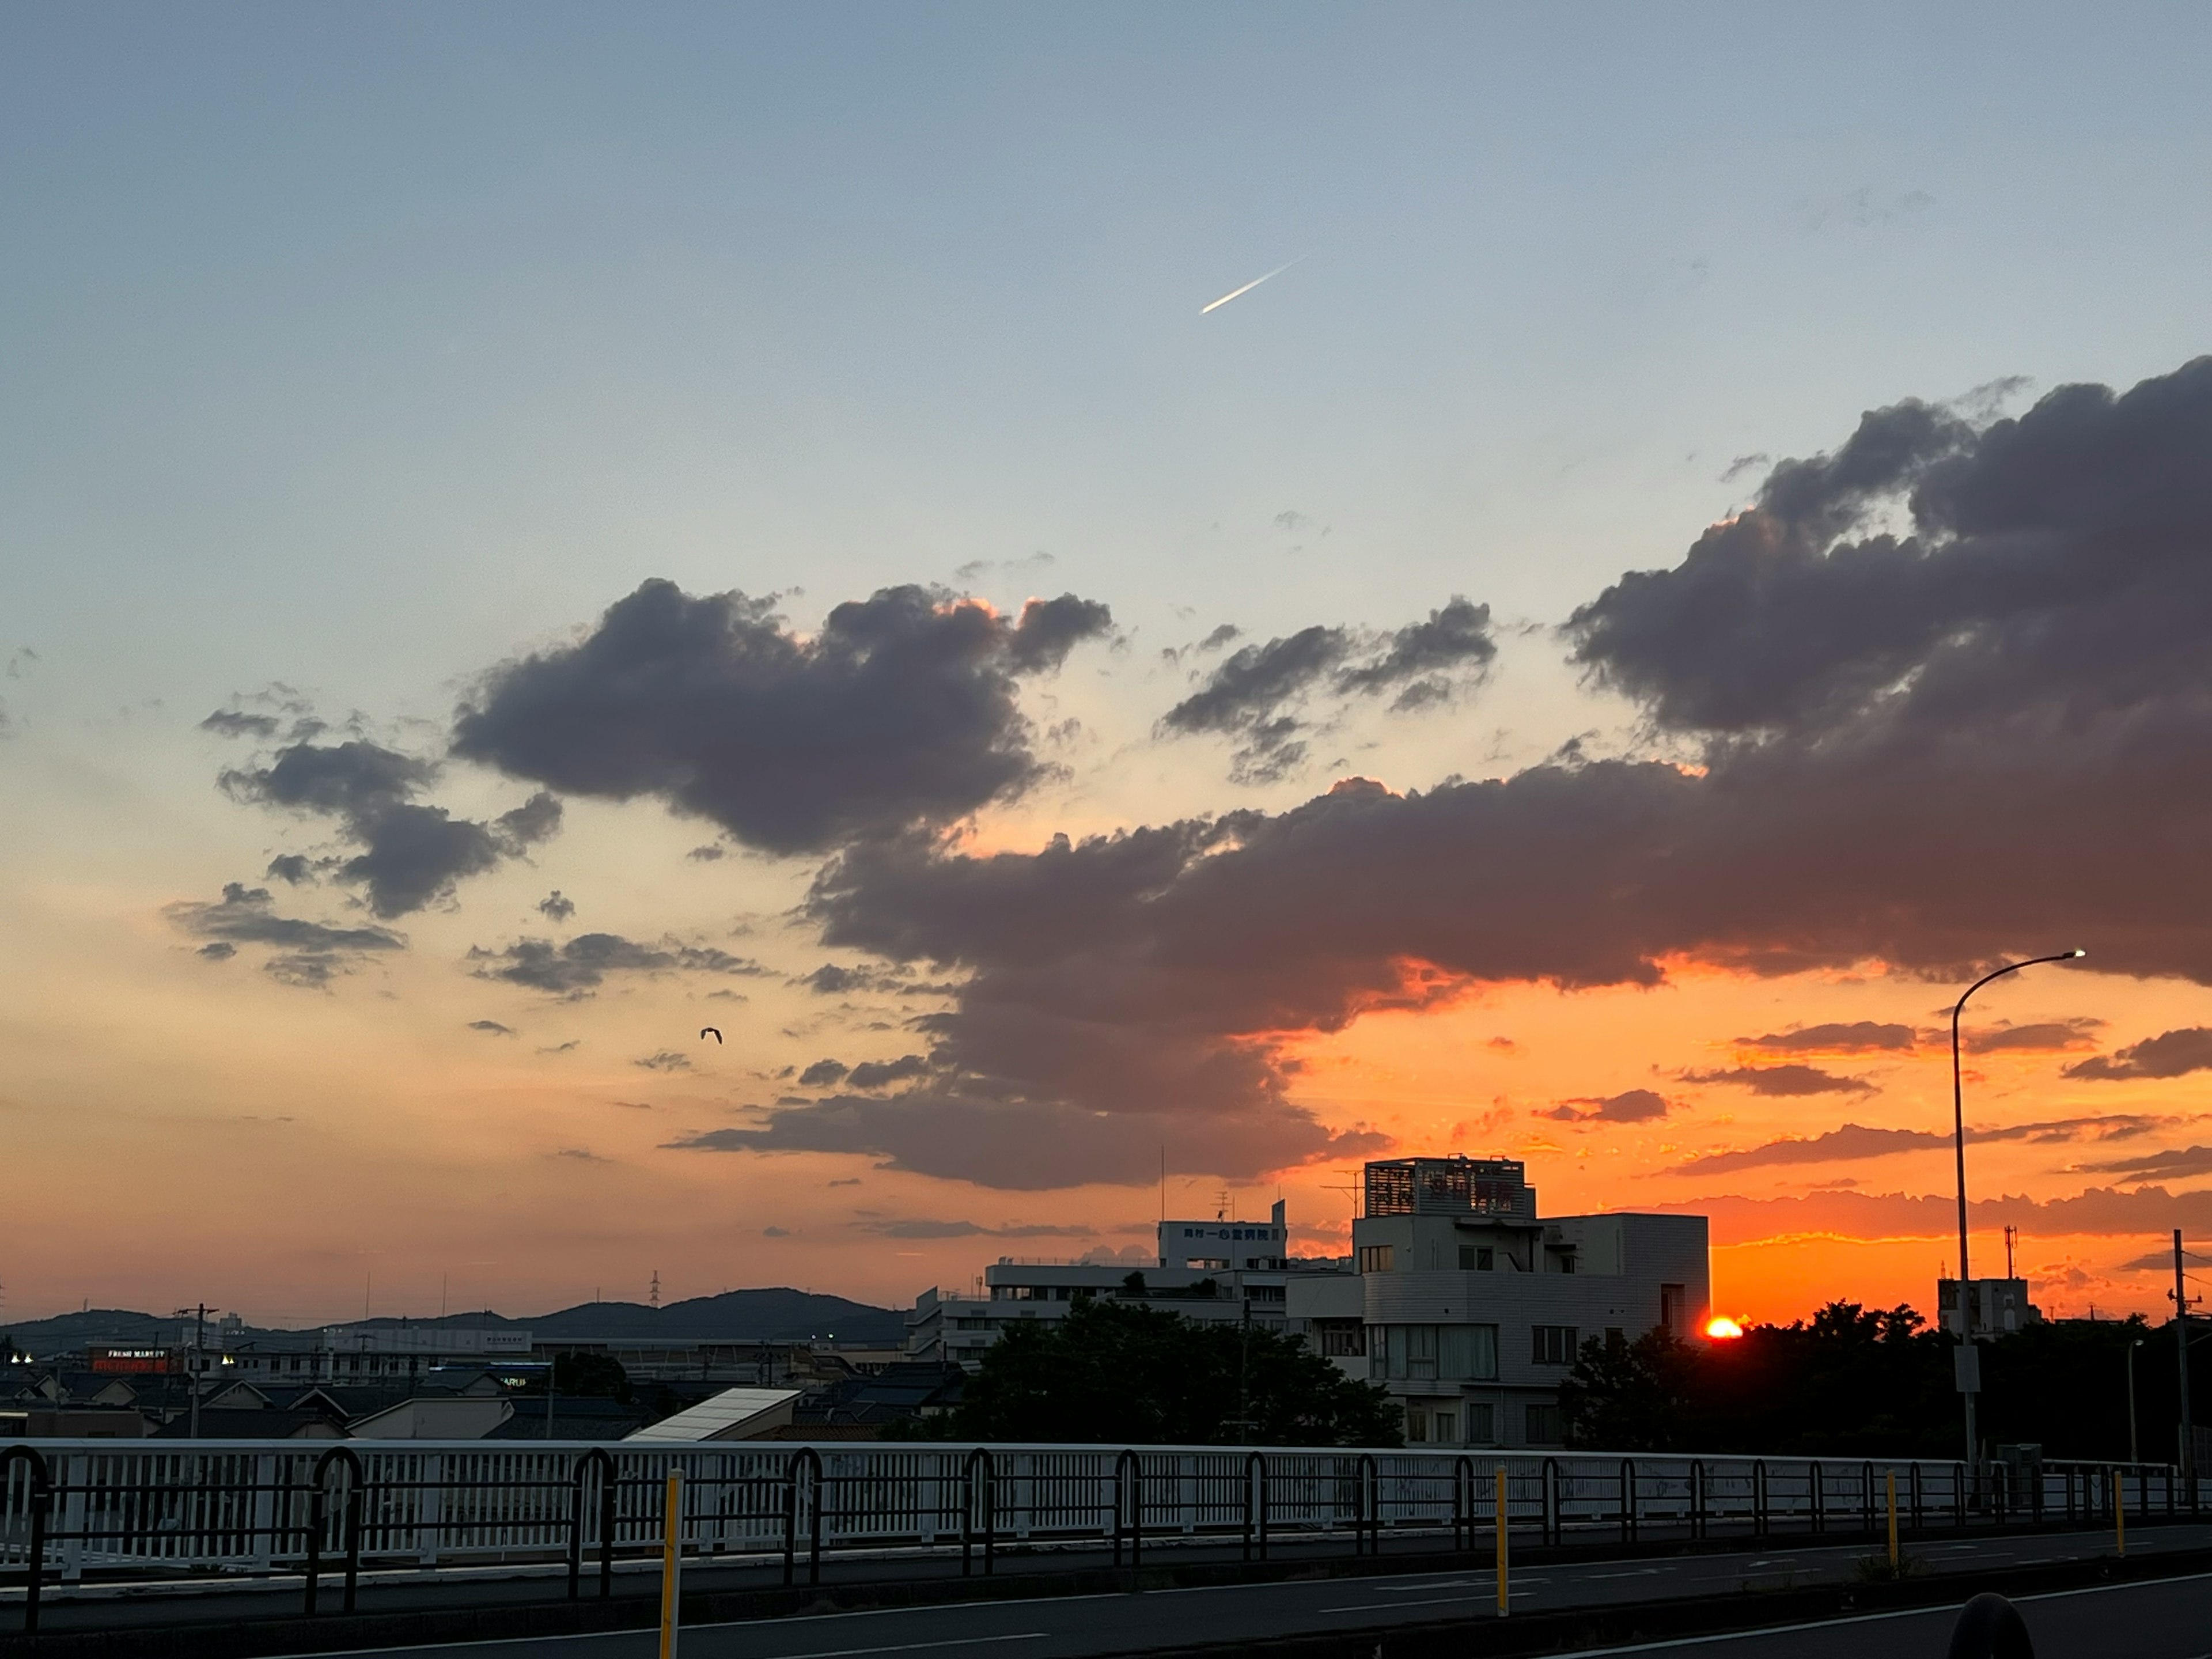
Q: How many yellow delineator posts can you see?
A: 4